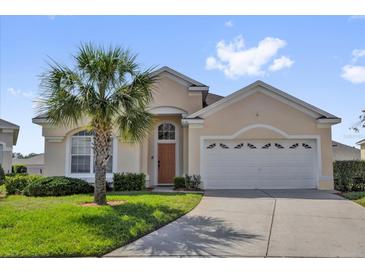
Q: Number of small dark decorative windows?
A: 8